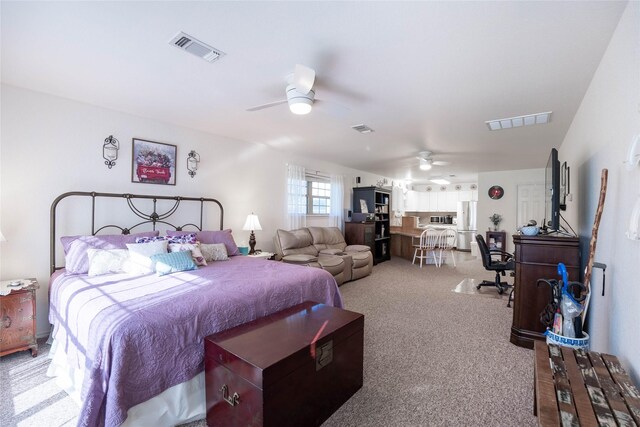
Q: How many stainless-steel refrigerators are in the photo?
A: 1